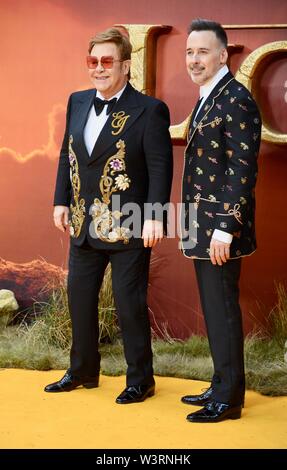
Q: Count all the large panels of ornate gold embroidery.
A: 2